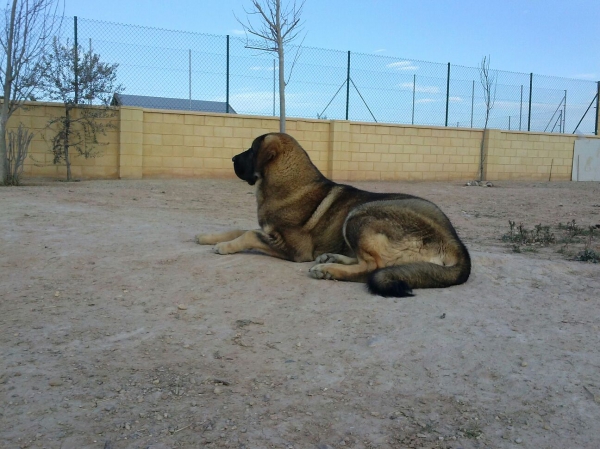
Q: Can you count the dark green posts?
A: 6